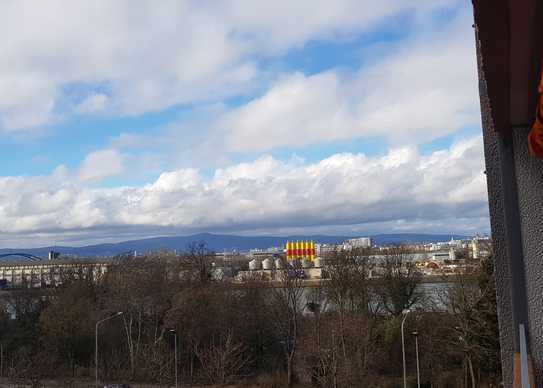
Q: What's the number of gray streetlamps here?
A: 4